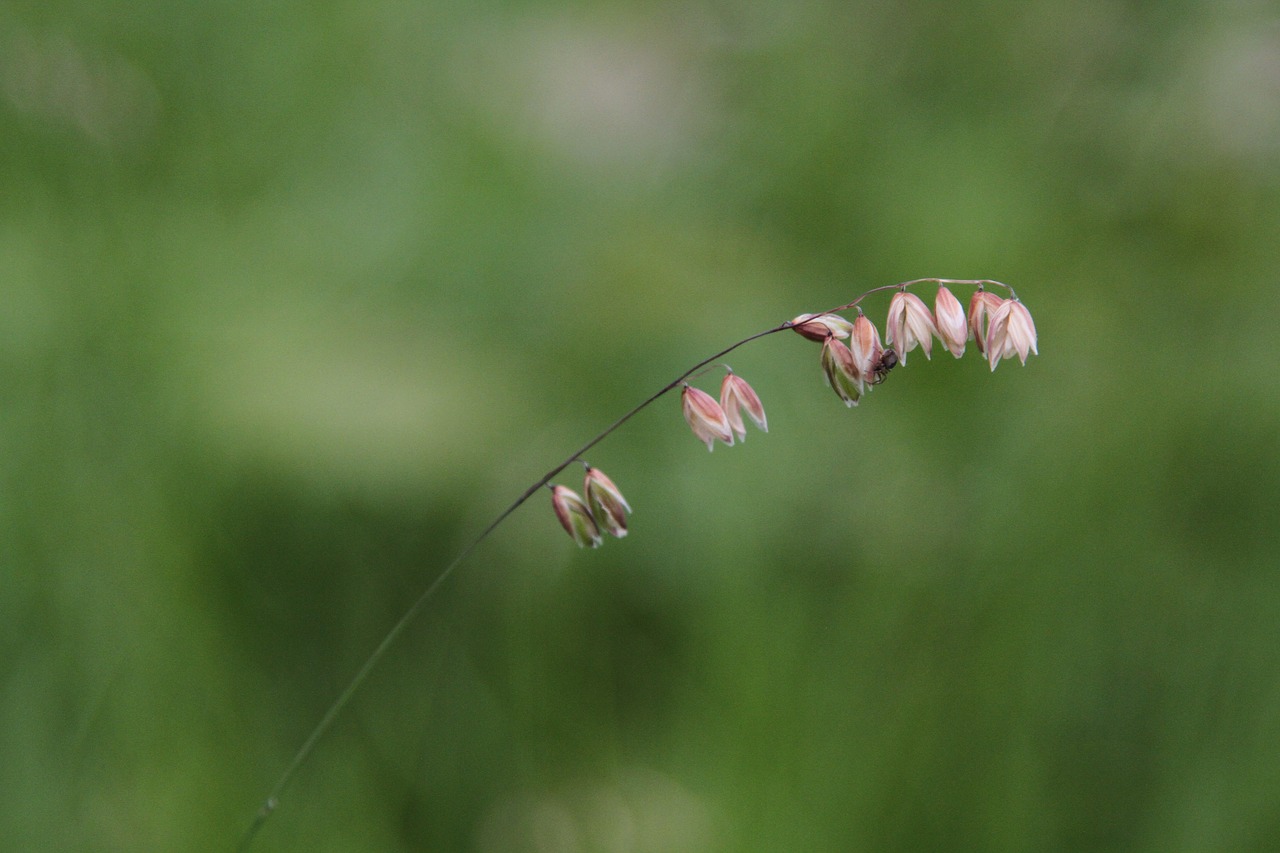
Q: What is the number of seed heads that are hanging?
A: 11